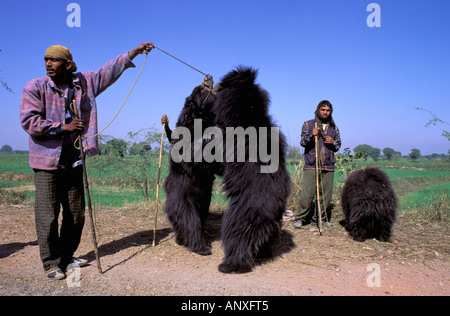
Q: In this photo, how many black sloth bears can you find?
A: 3